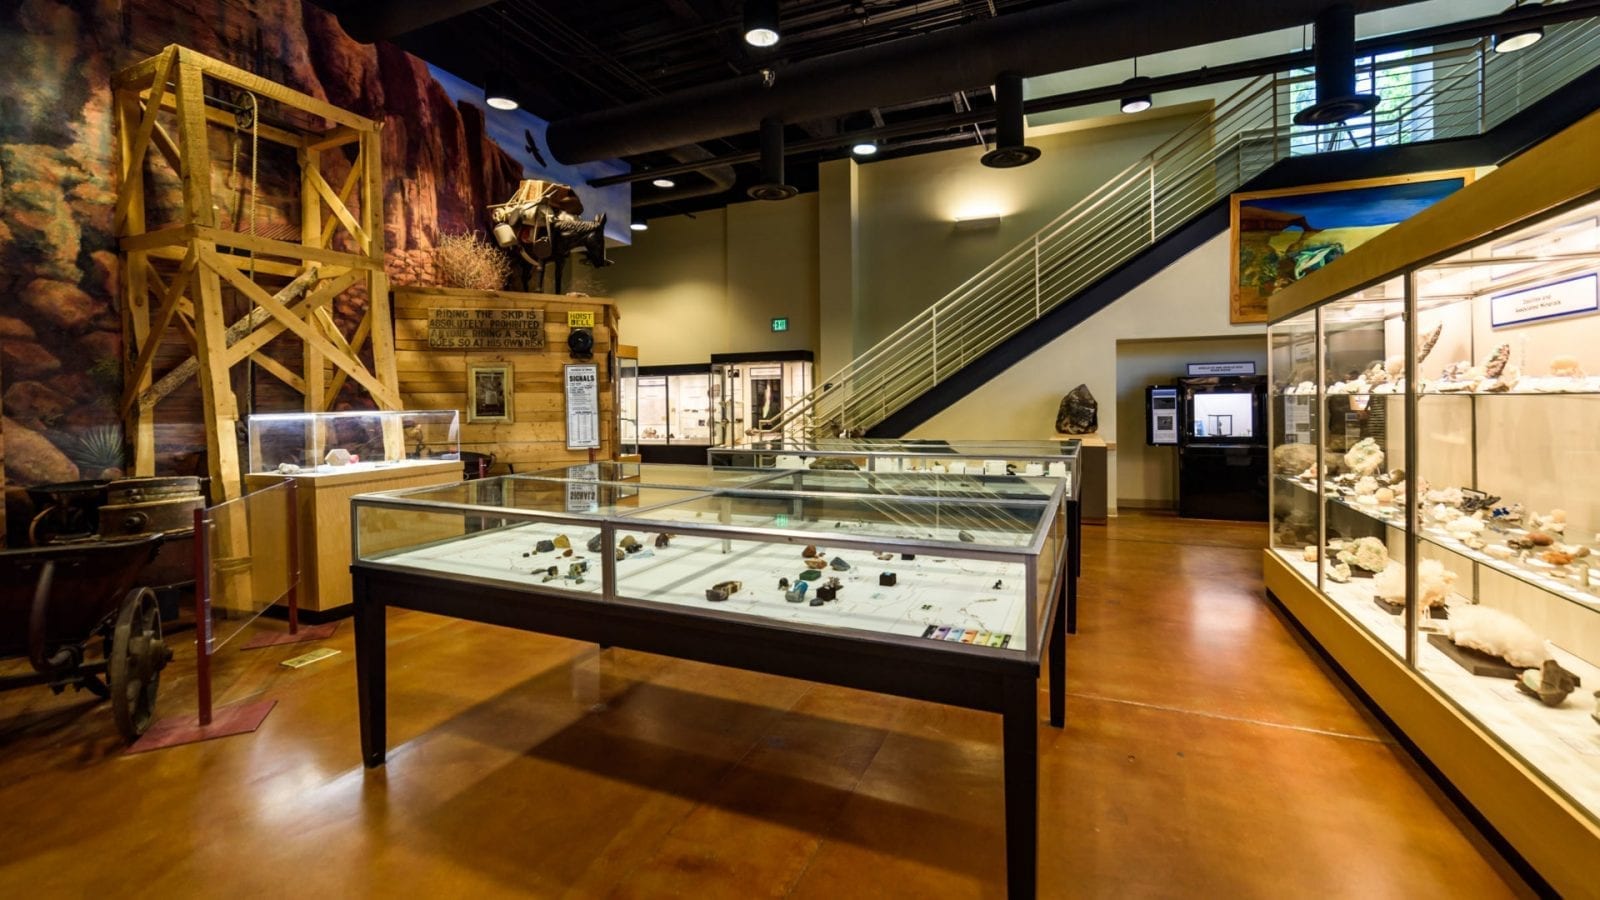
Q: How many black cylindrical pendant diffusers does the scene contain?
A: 3